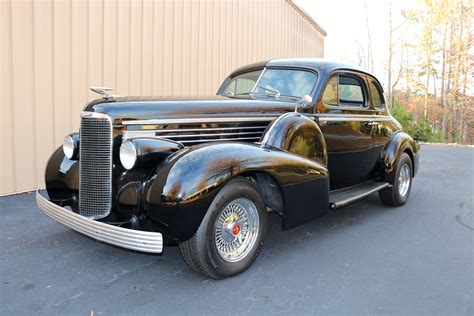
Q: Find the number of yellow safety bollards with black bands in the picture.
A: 0